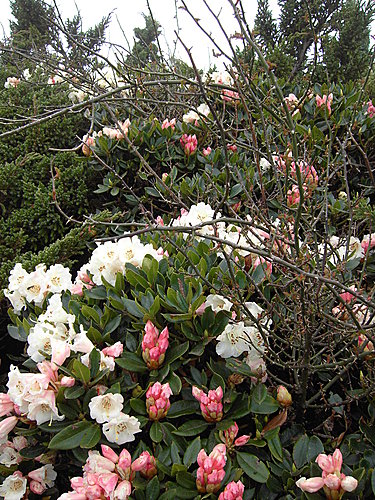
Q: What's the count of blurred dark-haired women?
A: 0